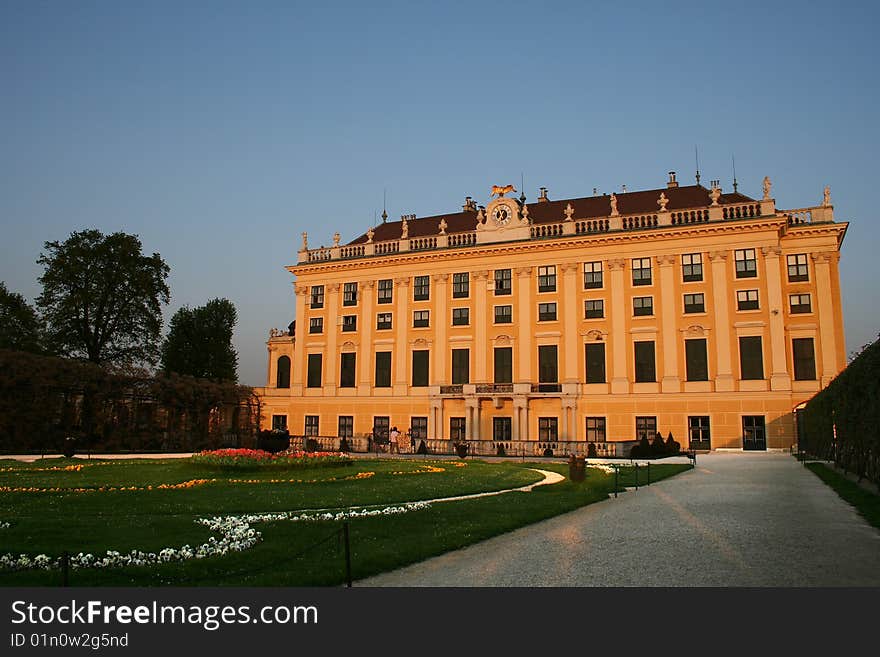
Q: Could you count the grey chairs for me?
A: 0